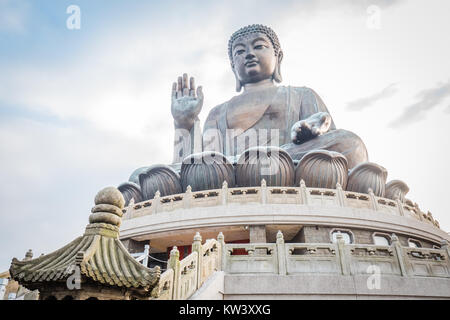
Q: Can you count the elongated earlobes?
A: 2